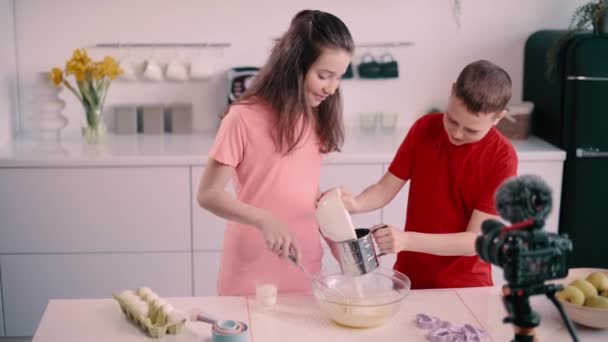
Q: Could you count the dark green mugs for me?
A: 3